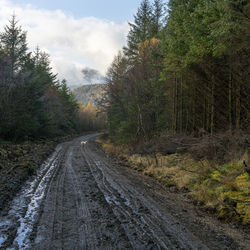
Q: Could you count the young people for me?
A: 0